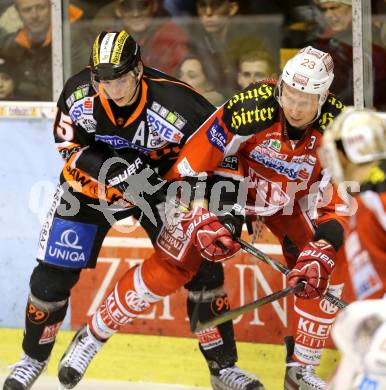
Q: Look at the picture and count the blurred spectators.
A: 7